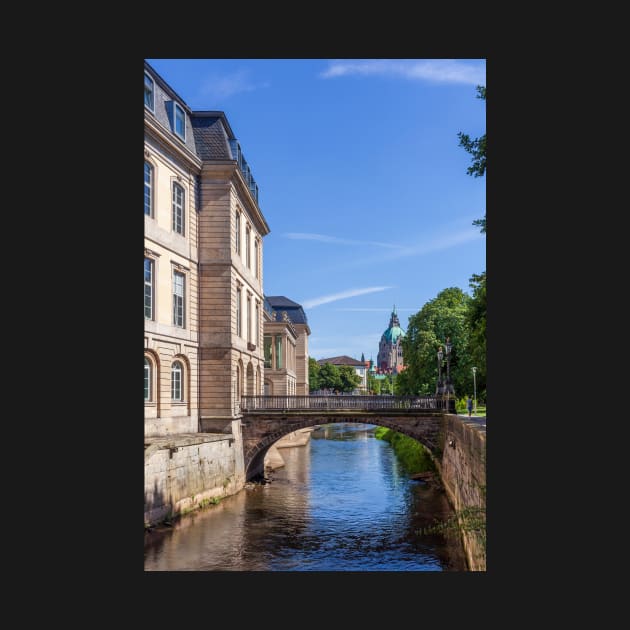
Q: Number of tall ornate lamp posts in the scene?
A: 2